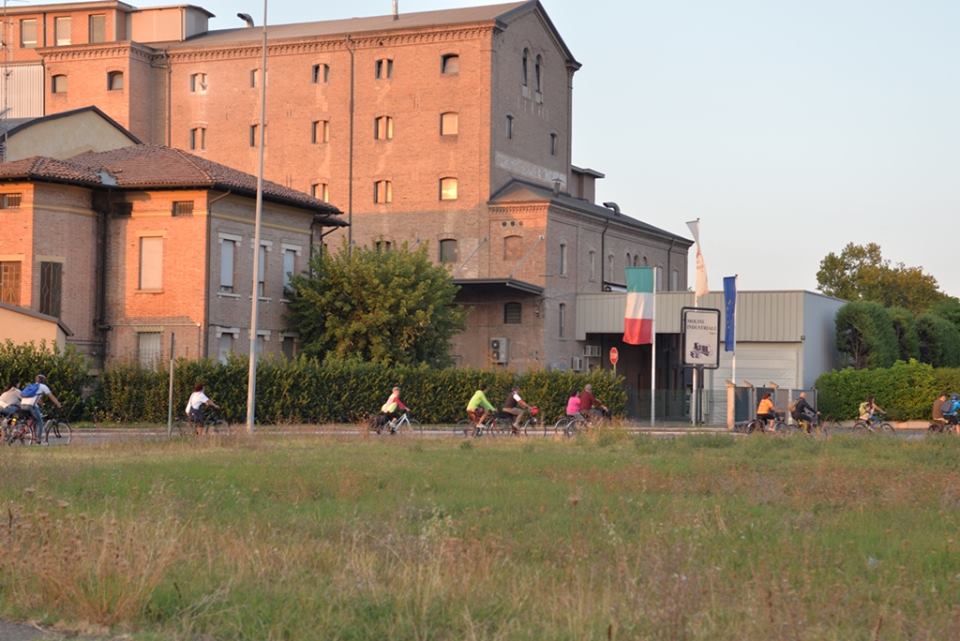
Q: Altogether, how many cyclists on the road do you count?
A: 13